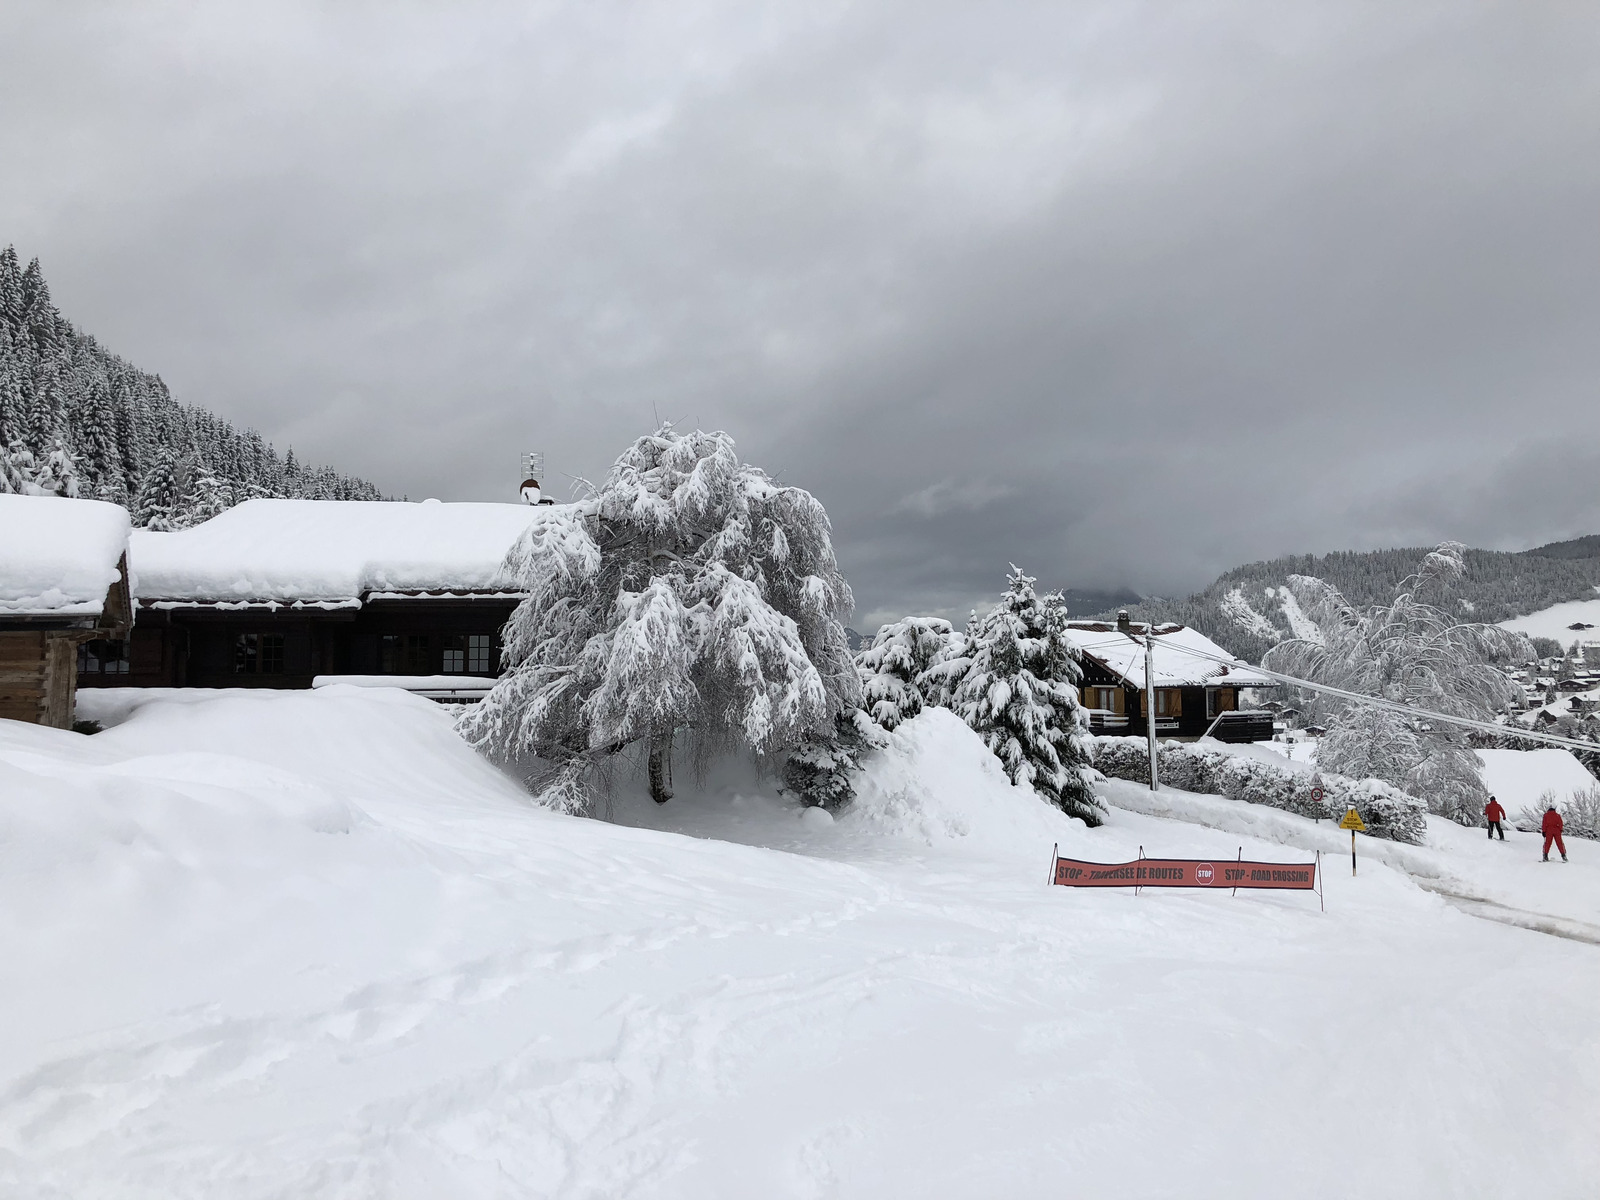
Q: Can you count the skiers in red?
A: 2